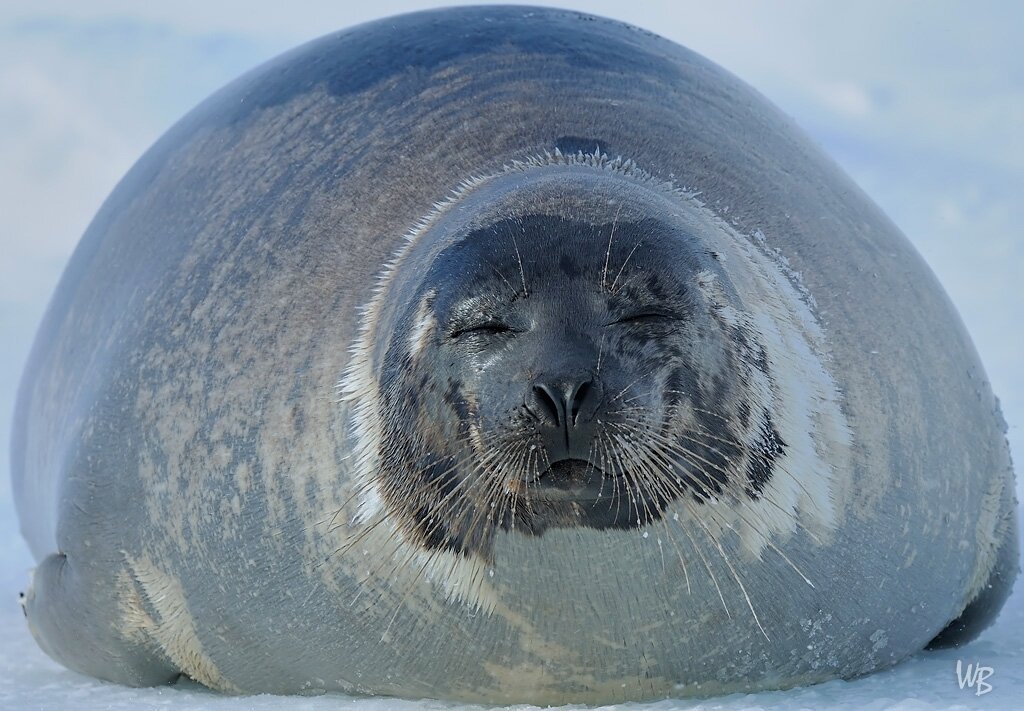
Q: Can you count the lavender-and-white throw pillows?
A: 0